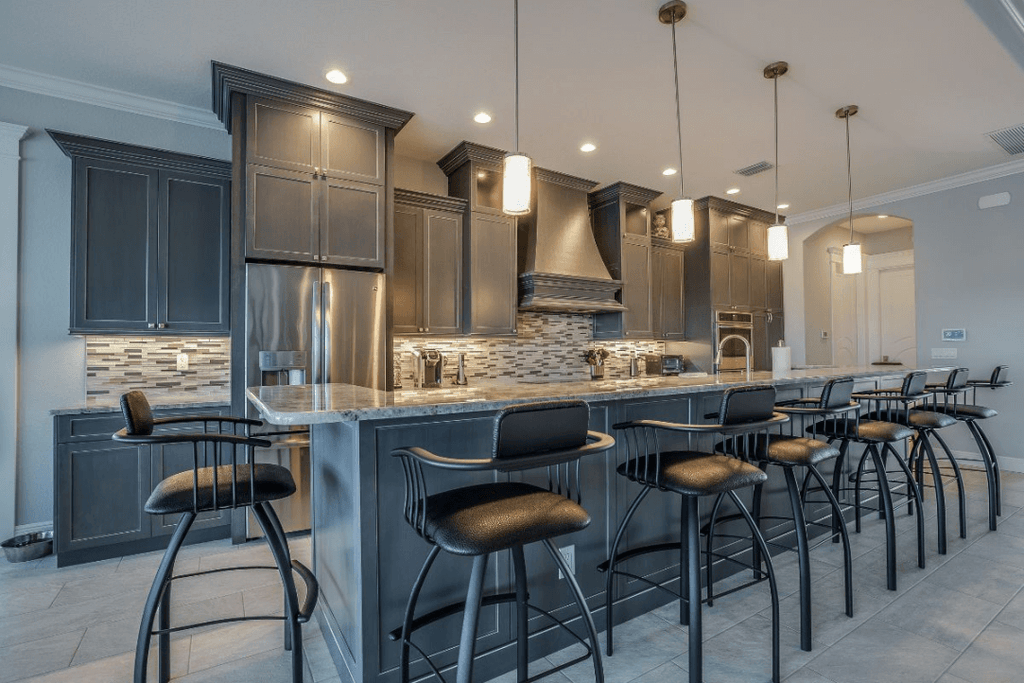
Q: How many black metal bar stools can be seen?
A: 7